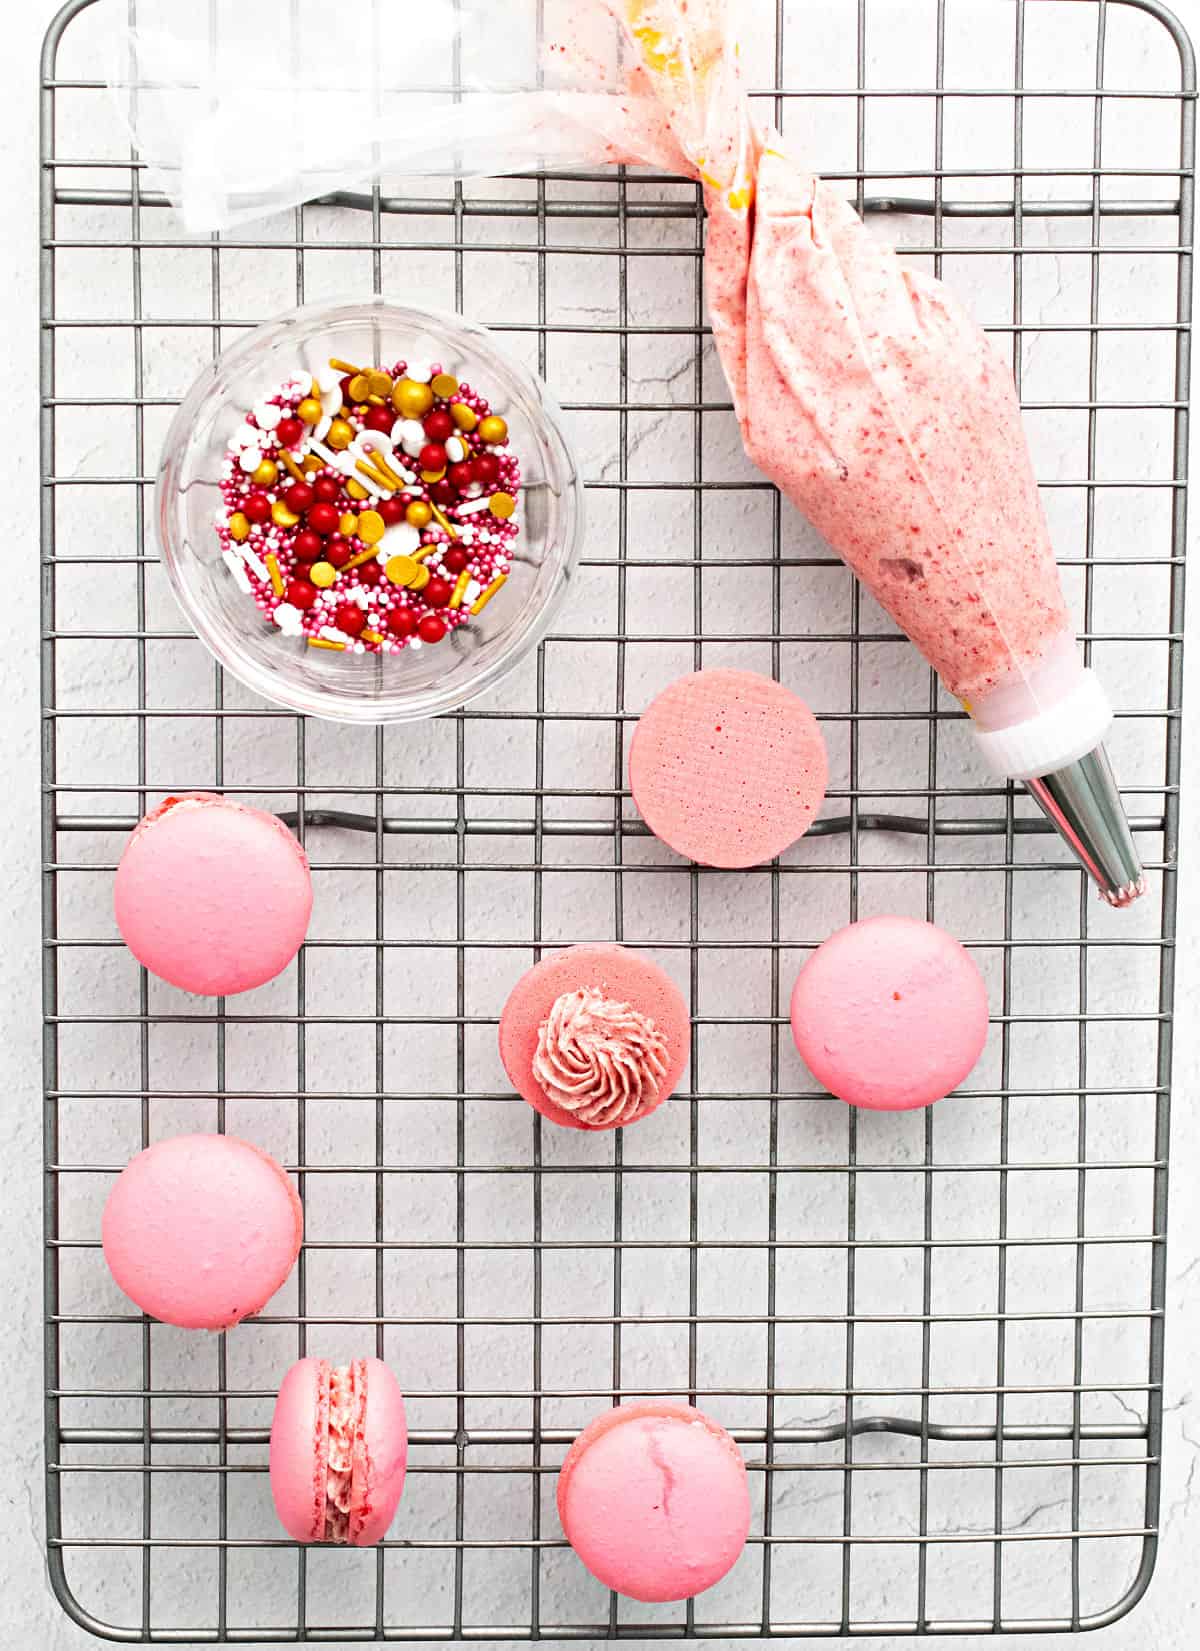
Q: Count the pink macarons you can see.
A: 7